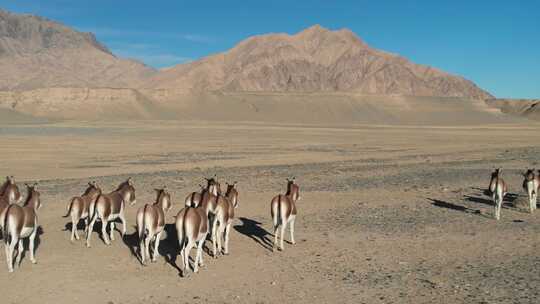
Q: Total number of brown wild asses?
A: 11